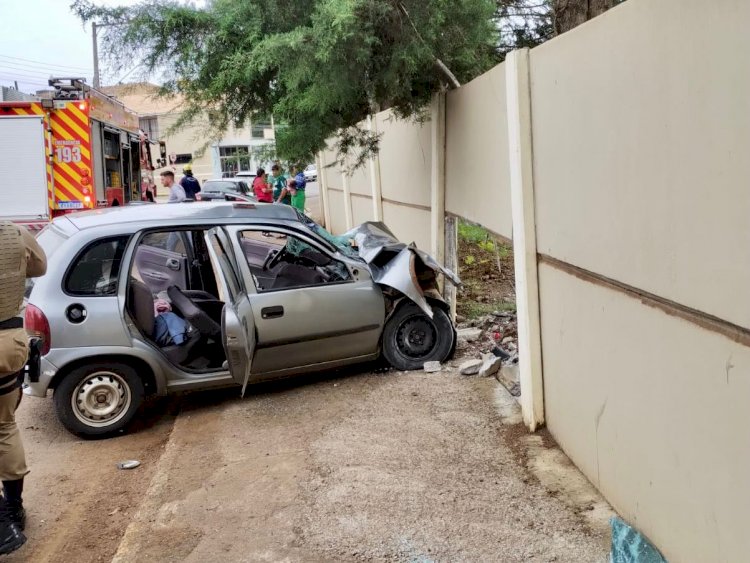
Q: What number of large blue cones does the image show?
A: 0